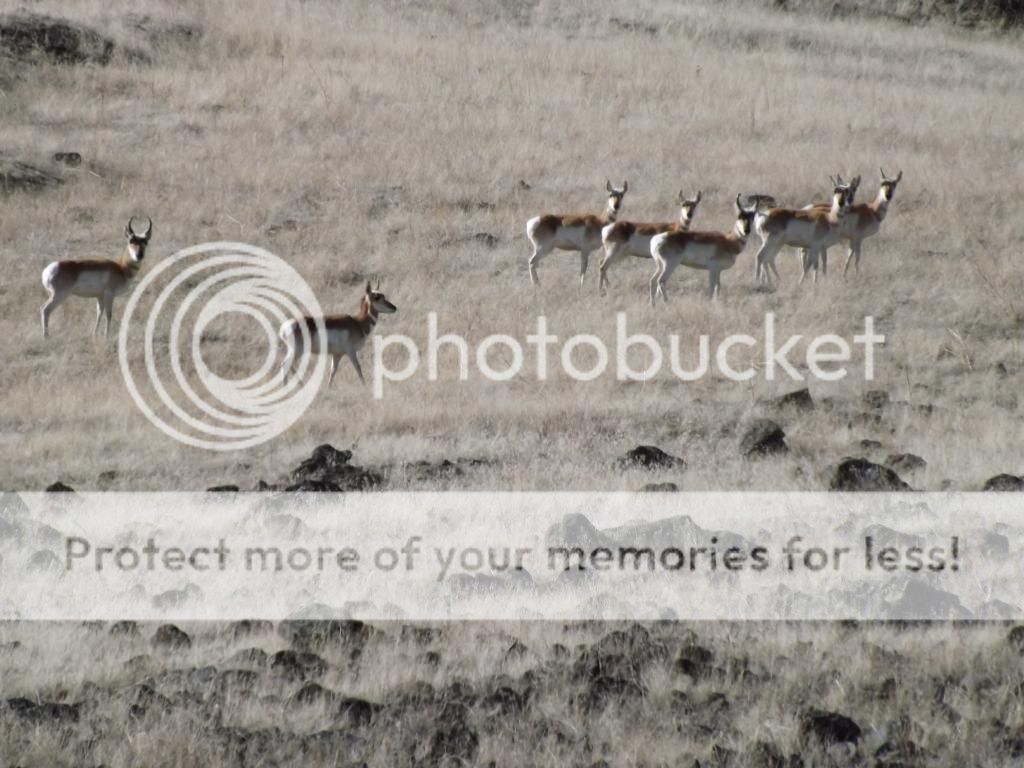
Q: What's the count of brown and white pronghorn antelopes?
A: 8